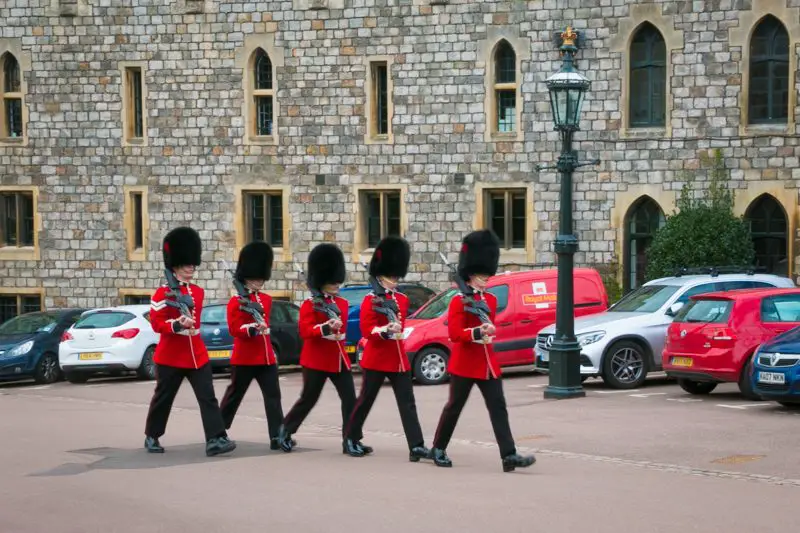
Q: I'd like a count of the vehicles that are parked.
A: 8